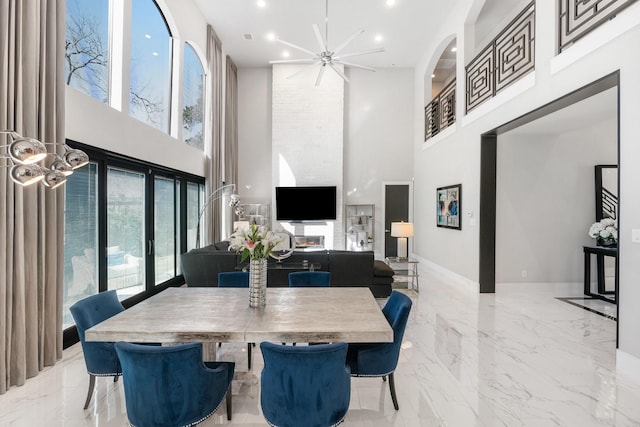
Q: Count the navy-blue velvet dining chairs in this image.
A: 6